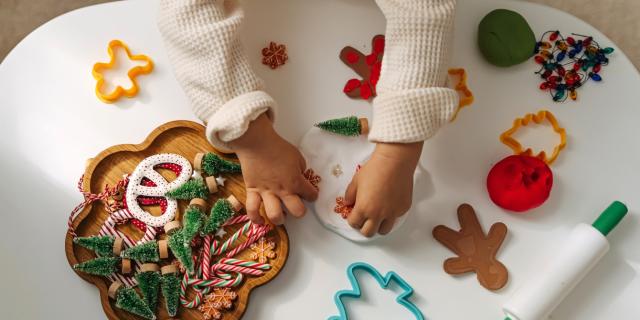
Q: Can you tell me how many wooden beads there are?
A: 0